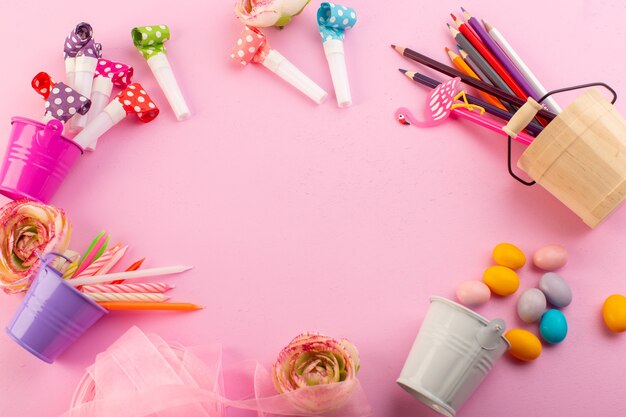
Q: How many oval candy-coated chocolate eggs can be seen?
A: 9